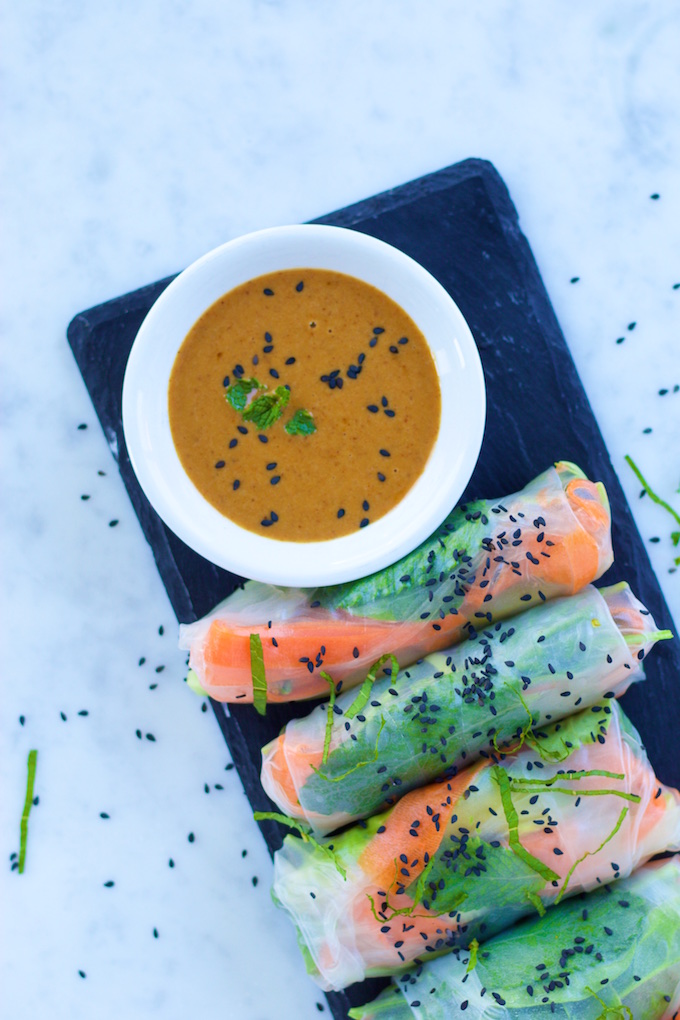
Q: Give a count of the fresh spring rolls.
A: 4